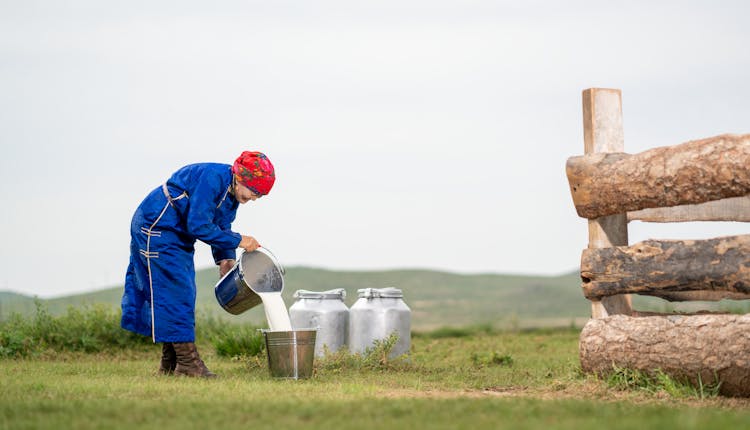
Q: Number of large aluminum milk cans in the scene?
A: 2